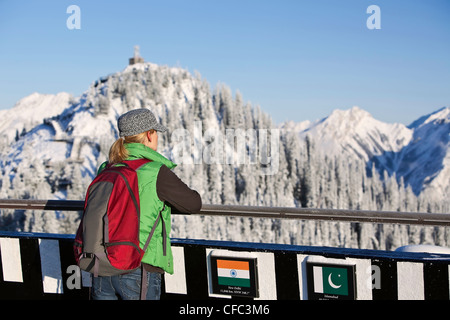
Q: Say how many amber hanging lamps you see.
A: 0